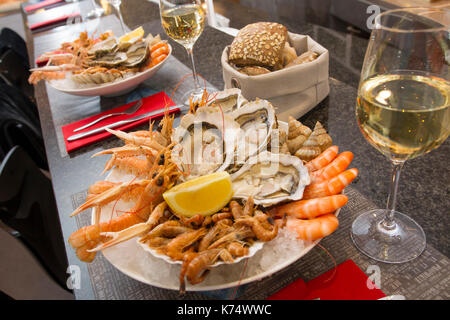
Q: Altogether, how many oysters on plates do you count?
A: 7